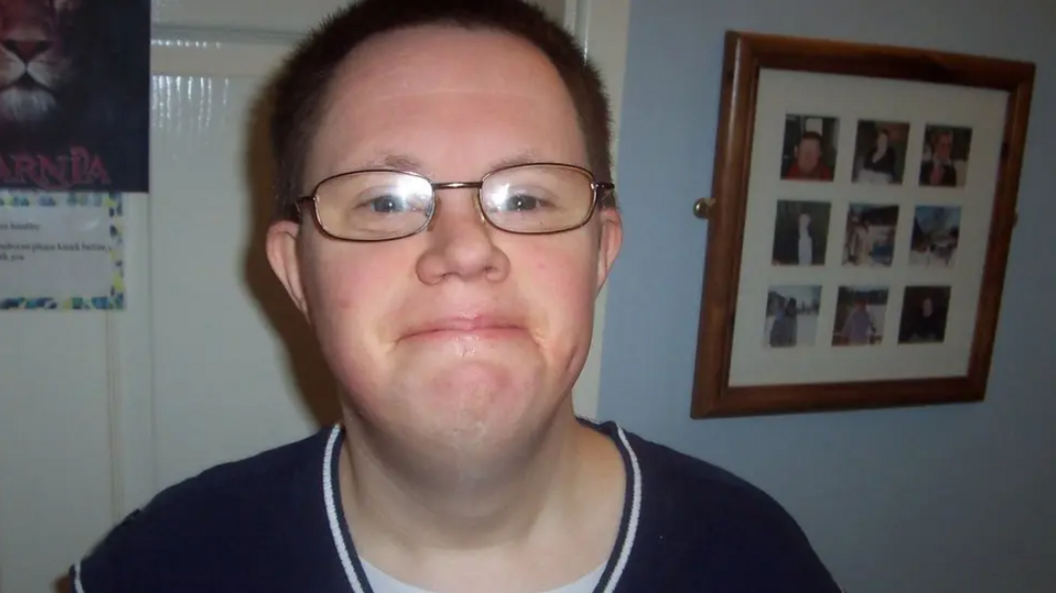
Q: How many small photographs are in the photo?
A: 9